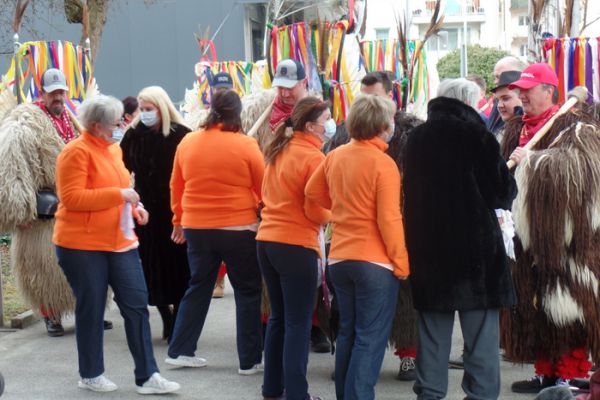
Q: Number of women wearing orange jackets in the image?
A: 4